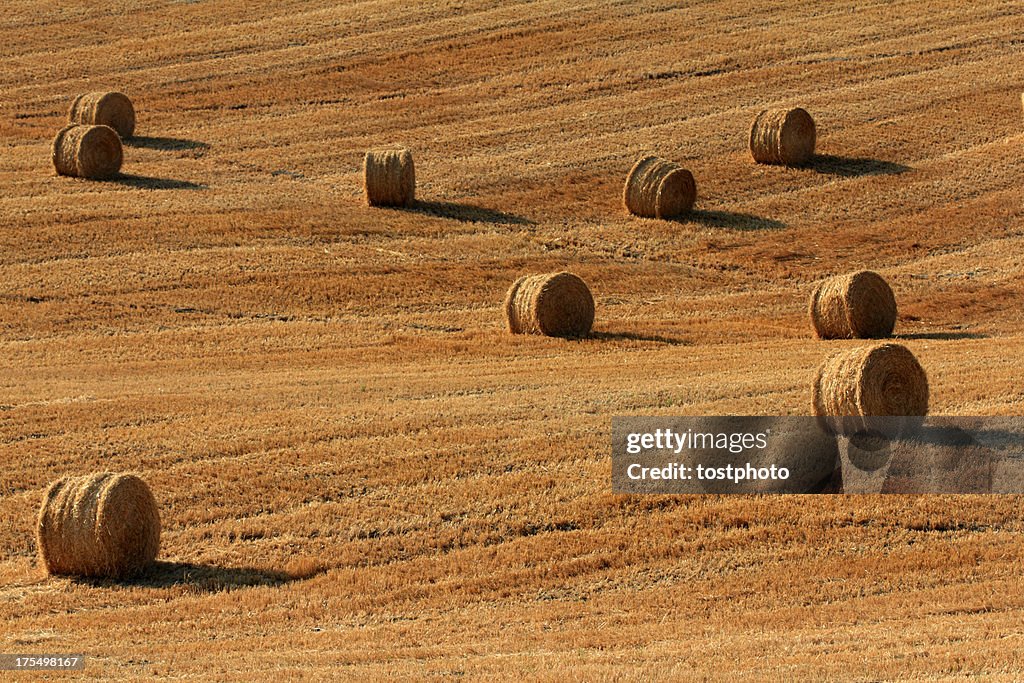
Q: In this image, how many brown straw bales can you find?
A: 9